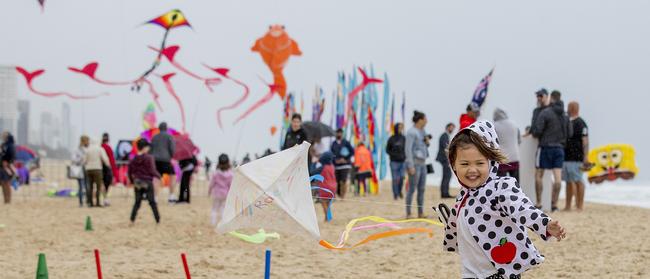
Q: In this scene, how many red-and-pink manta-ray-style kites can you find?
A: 7